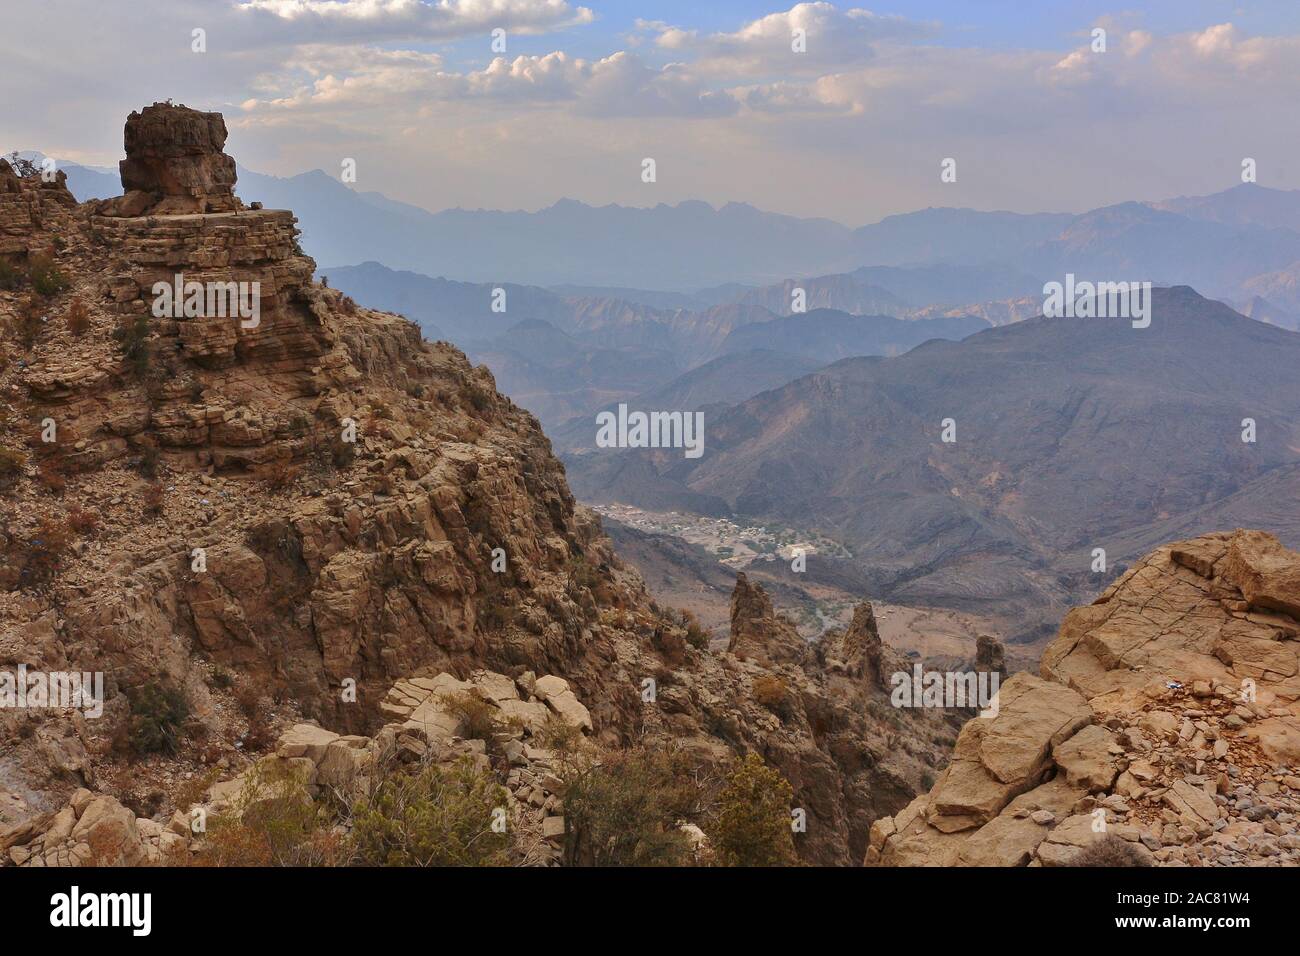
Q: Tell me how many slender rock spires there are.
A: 3